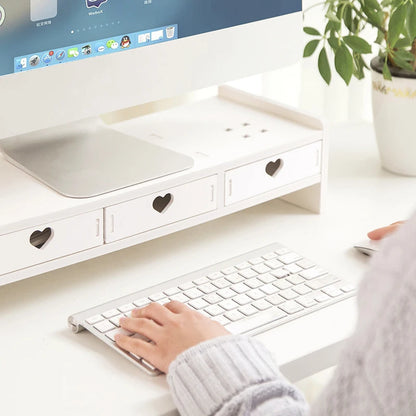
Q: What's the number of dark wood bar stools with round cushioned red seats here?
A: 0